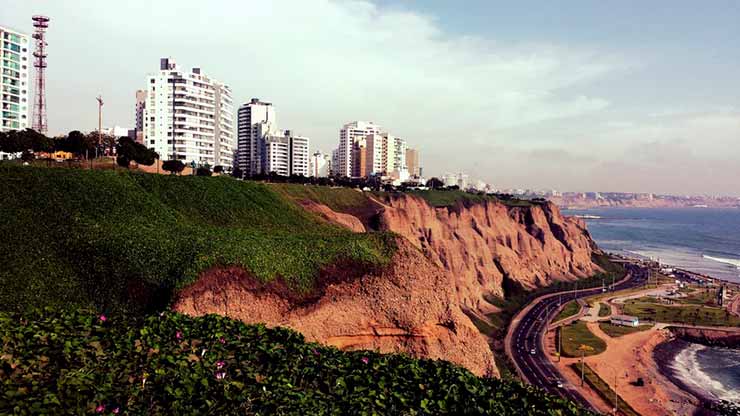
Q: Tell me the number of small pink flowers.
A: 9